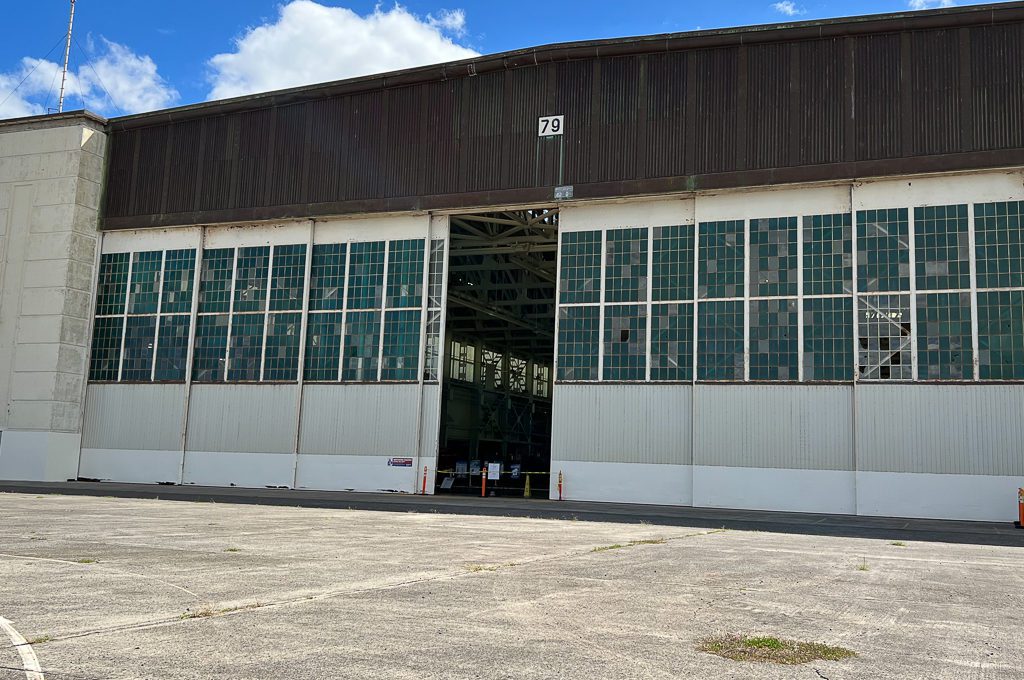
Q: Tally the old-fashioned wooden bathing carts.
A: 0